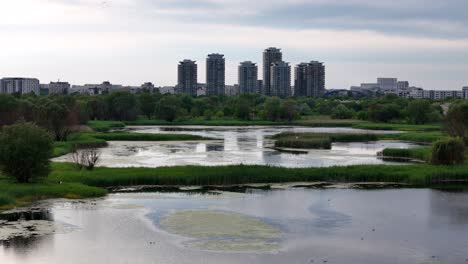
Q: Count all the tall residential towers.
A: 7